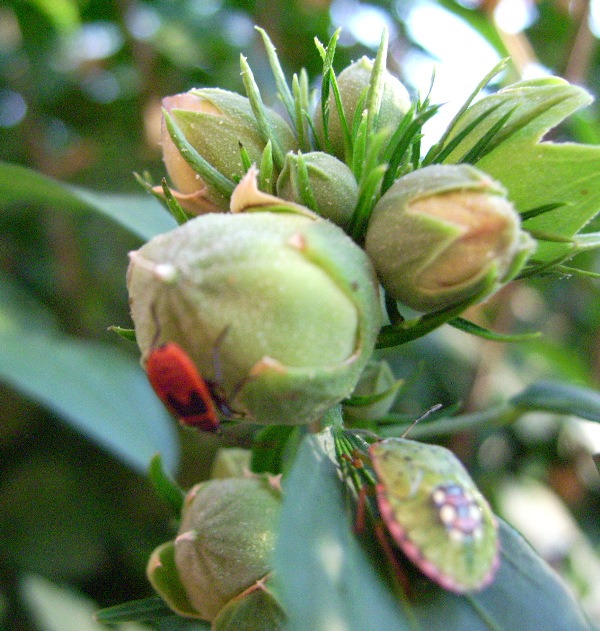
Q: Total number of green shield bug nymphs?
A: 1